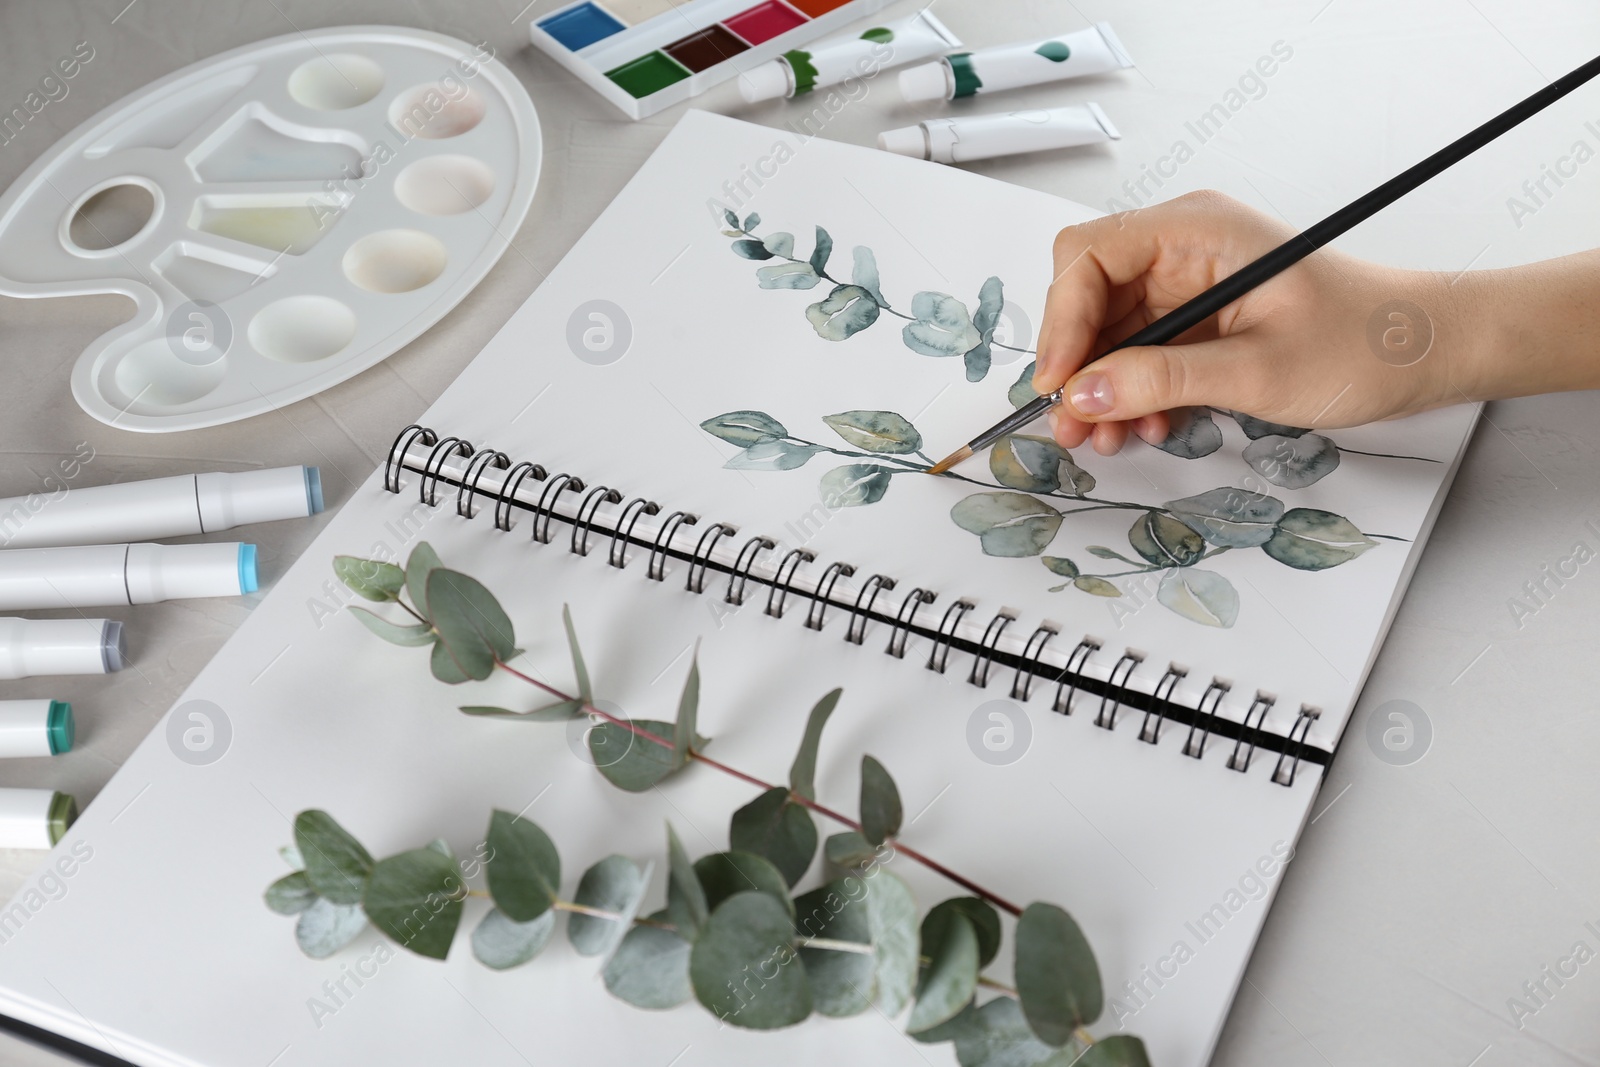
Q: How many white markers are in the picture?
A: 5